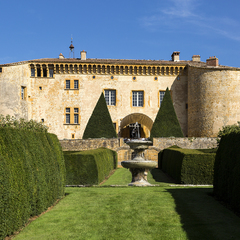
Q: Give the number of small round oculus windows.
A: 5